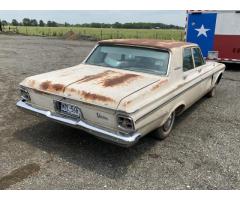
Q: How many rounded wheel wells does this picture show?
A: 2